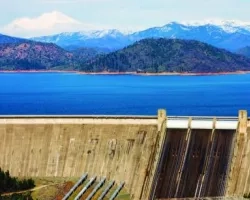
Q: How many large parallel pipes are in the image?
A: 5